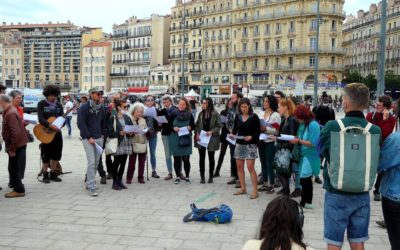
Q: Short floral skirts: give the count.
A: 1